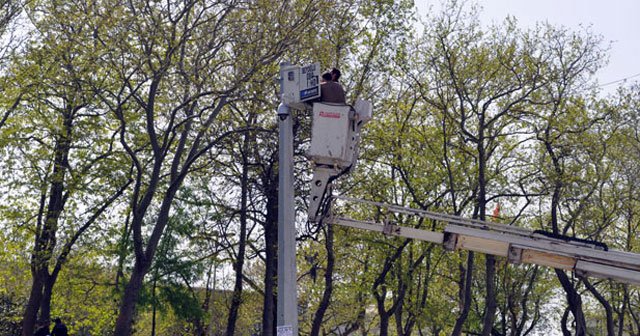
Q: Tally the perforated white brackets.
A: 1